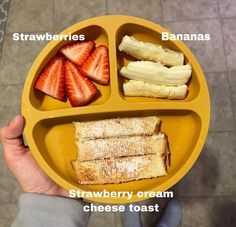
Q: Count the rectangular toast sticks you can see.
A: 3